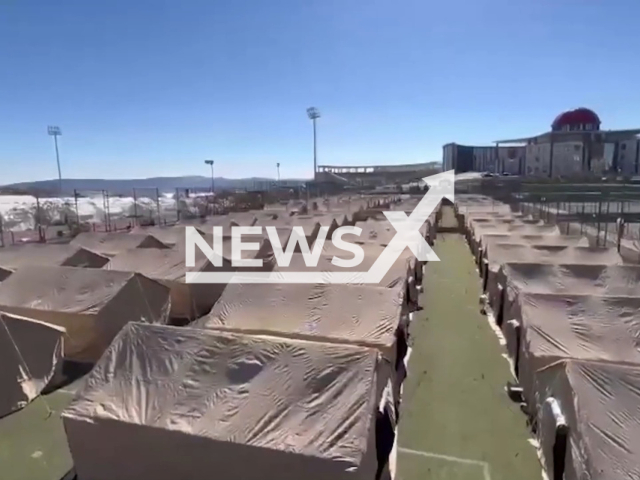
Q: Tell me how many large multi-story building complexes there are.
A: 1